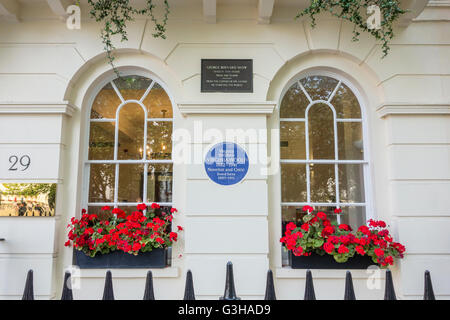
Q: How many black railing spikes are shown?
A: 11